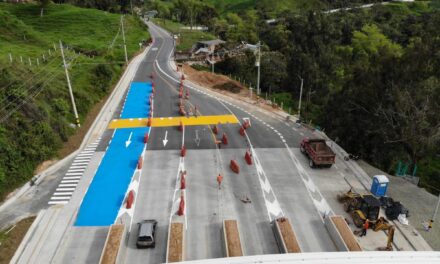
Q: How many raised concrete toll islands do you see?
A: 5